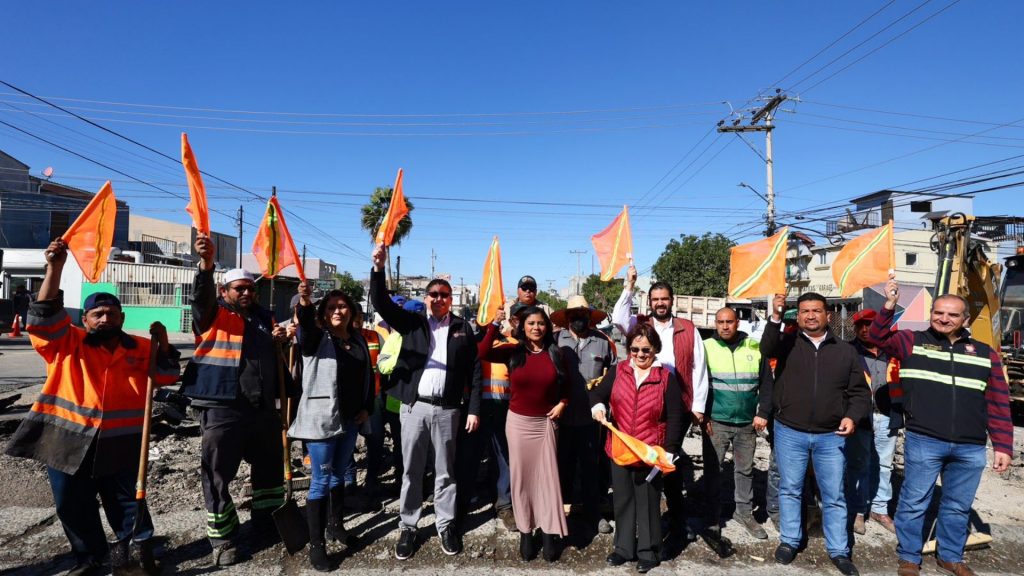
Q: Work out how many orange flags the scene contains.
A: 9